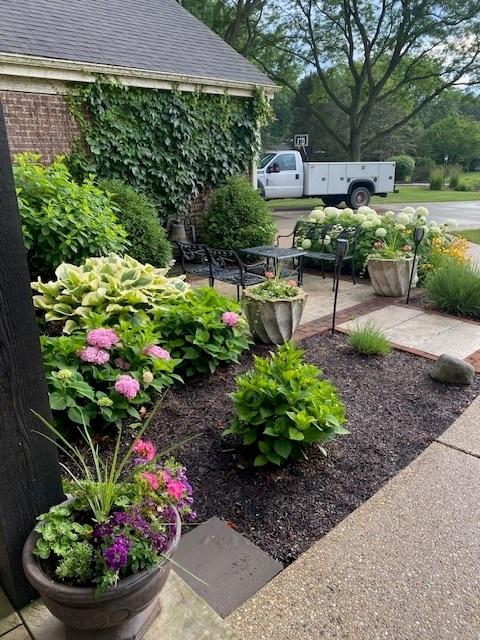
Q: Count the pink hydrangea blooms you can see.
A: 5